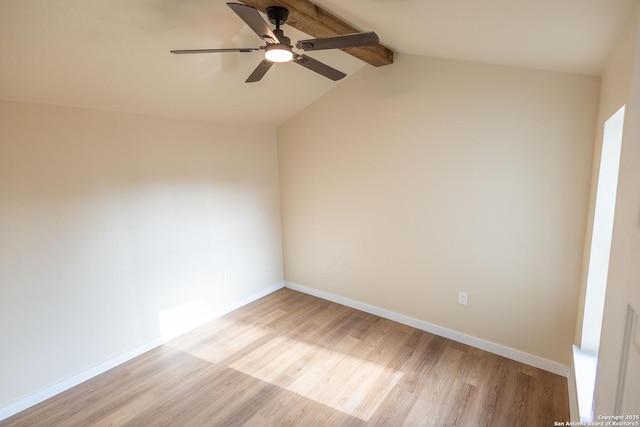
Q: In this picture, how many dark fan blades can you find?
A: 5